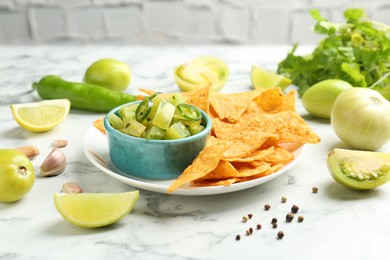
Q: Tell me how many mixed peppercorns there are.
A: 15